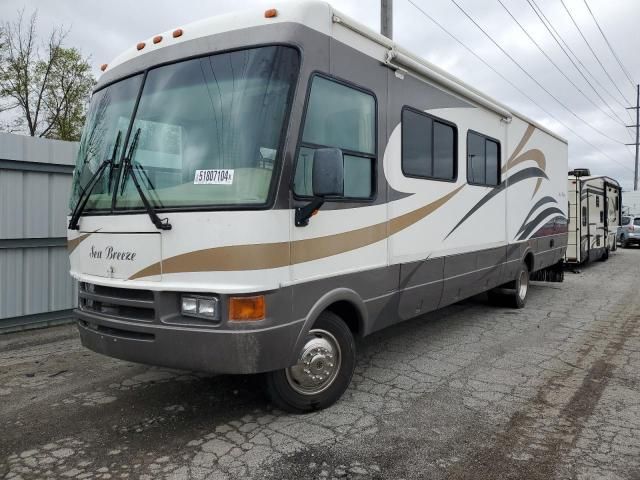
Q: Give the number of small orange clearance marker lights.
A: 5